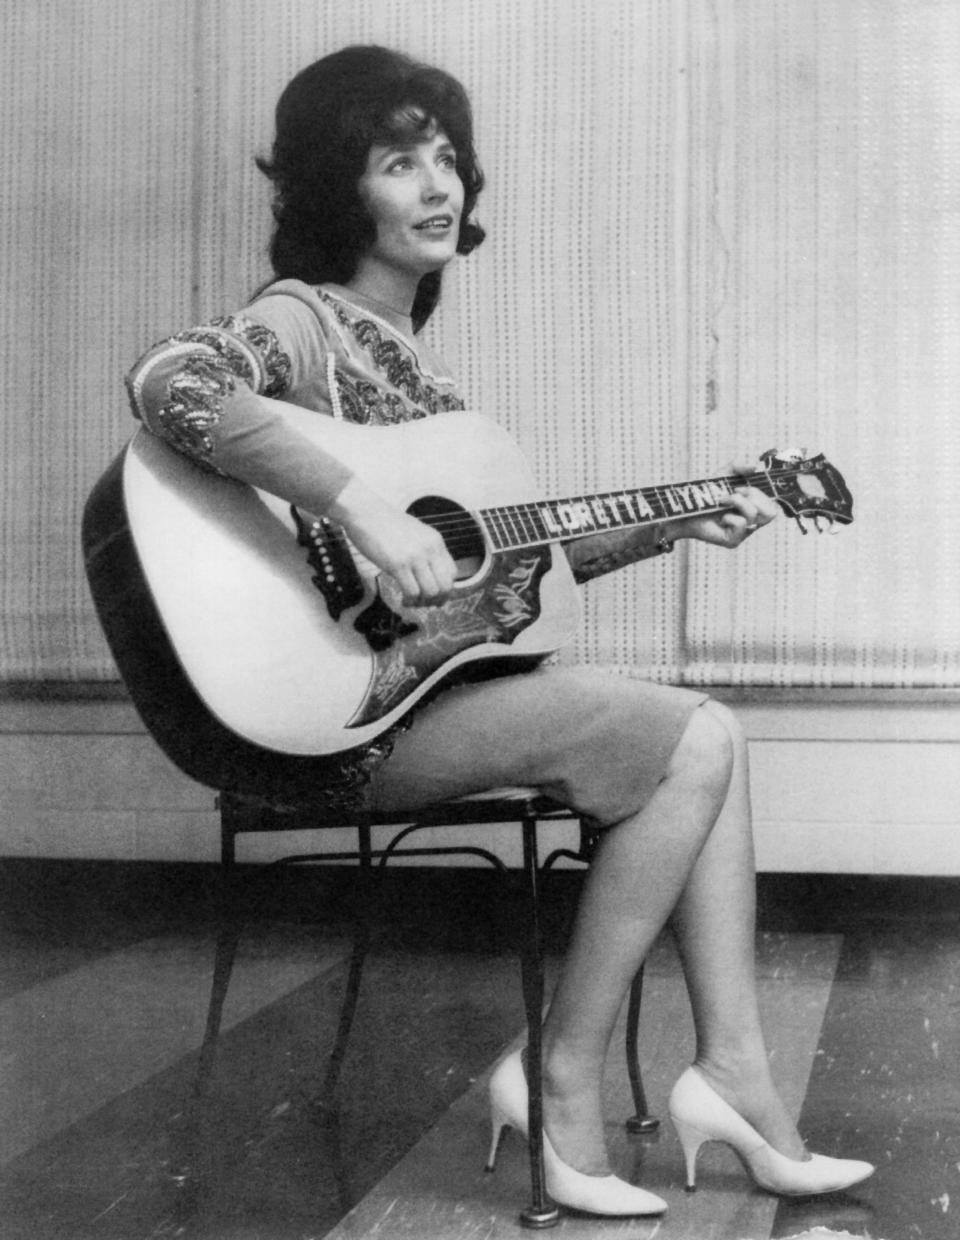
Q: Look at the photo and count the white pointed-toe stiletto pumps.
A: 2